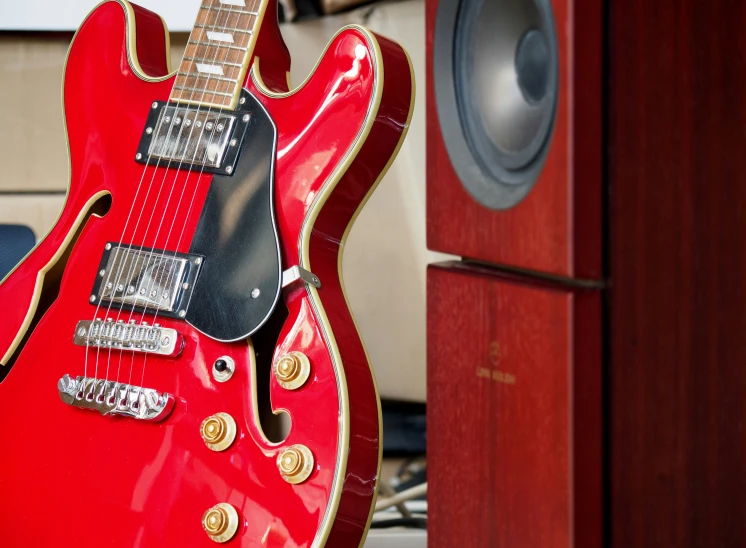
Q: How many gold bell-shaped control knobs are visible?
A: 4